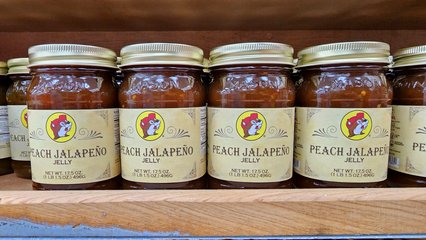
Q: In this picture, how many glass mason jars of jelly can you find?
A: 7